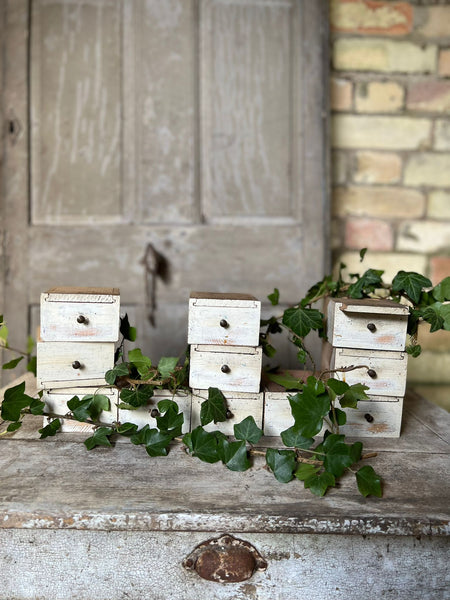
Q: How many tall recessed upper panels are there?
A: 2